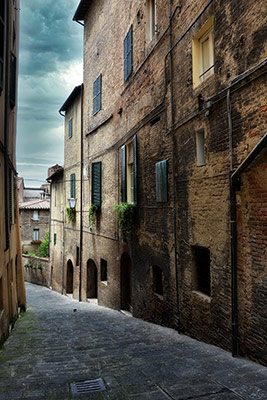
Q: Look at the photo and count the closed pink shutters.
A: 0